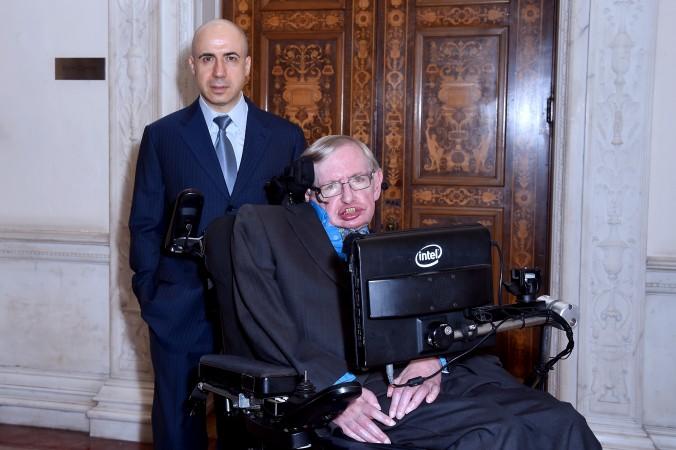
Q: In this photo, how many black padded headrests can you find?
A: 1